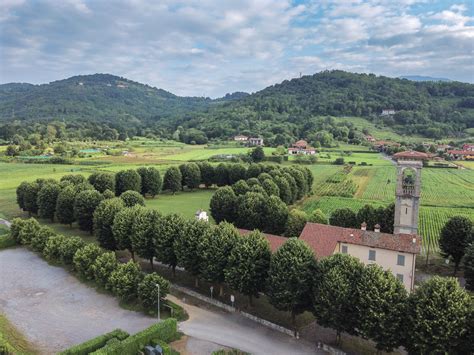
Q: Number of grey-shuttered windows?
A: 4